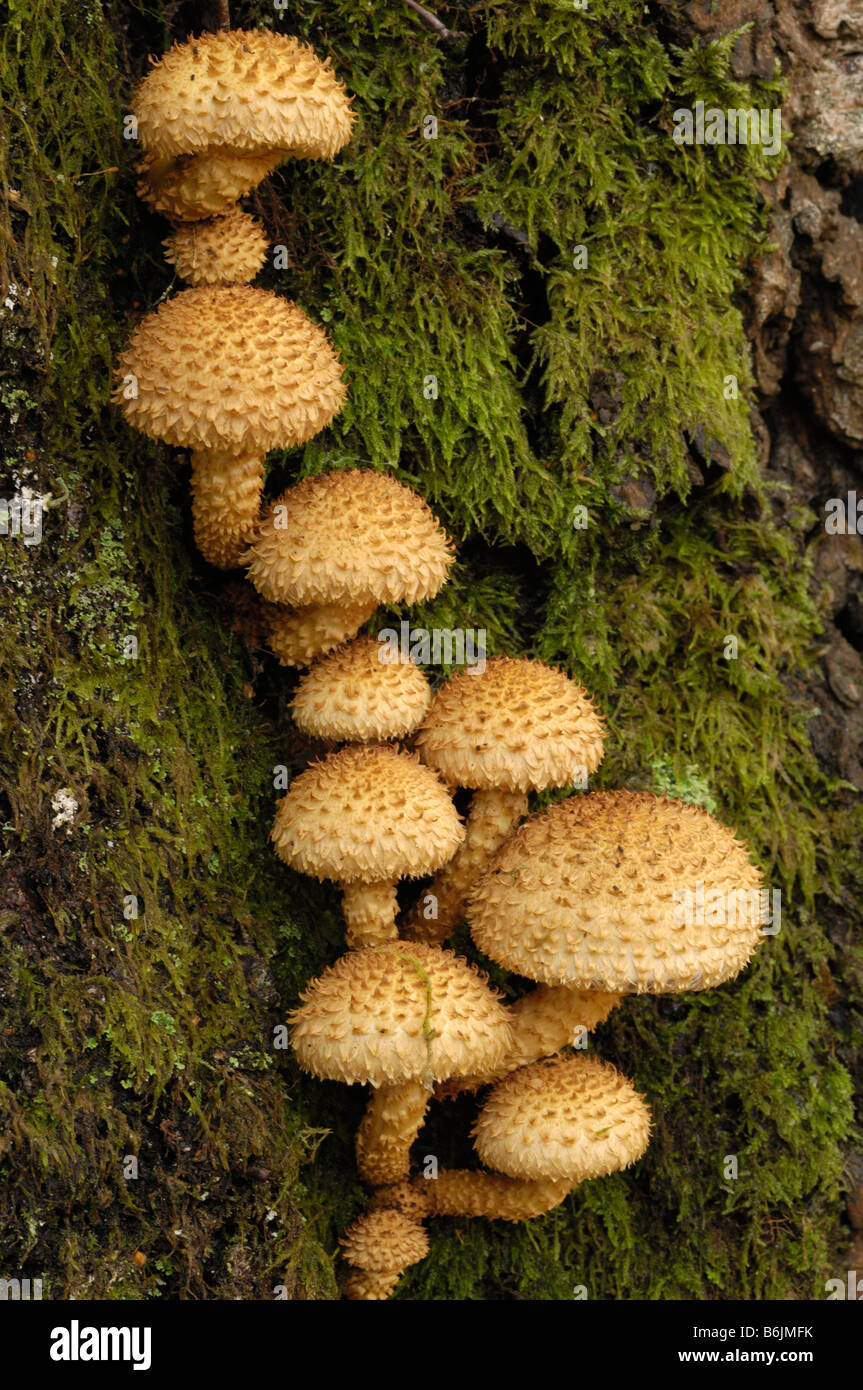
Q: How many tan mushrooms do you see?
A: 11